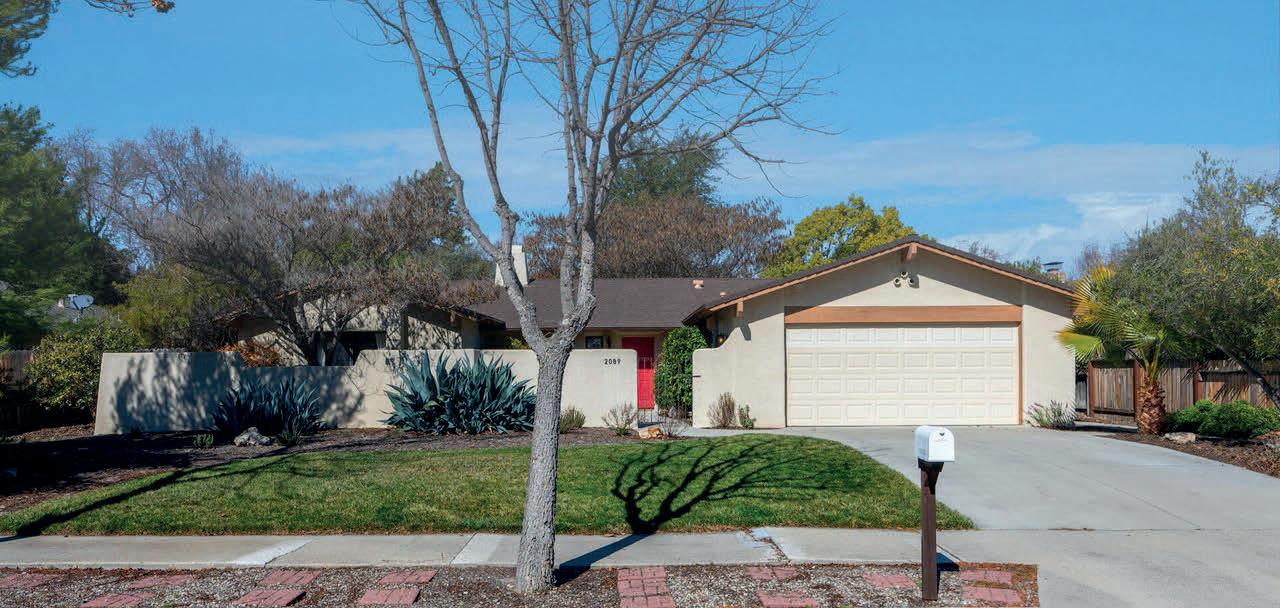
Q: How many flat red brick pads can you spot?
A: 13